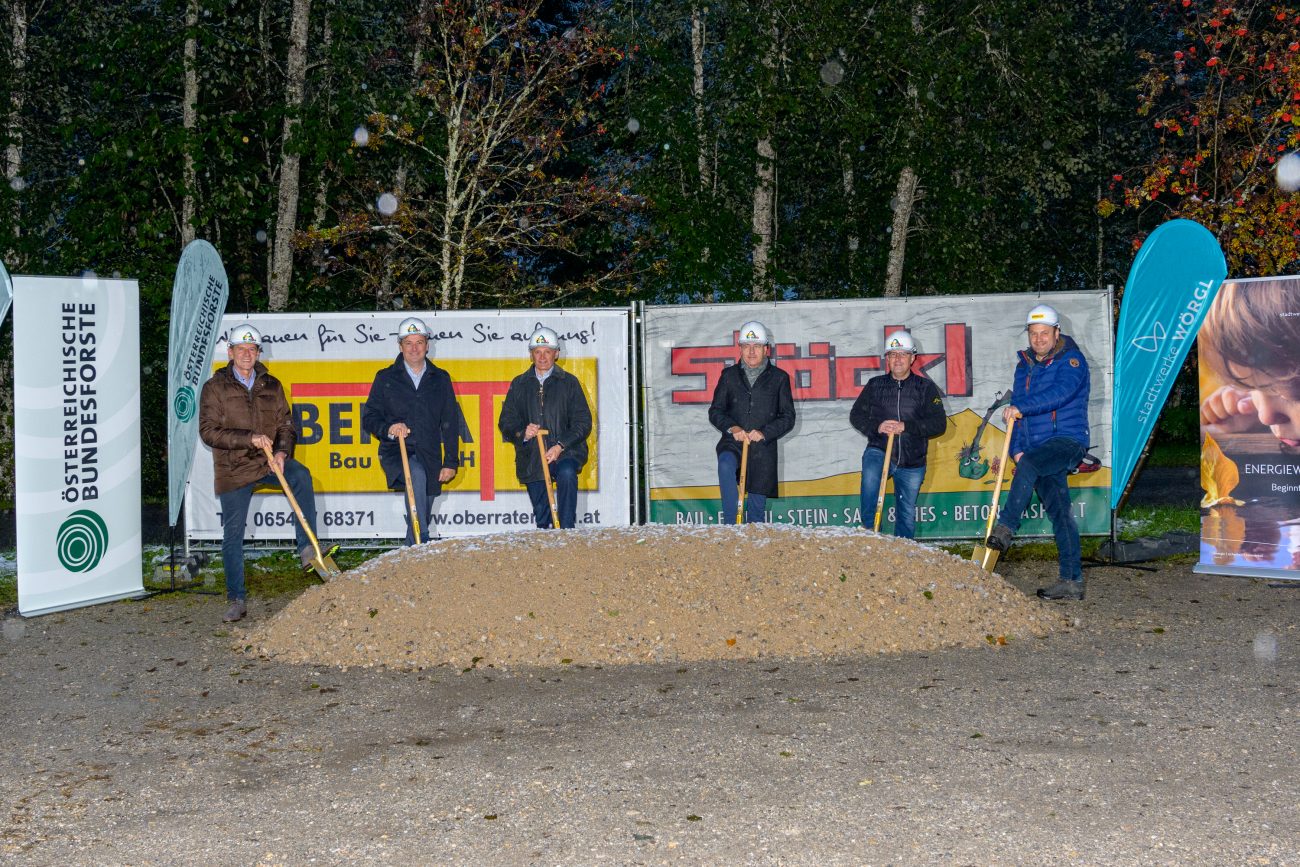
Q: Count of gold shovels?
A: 6